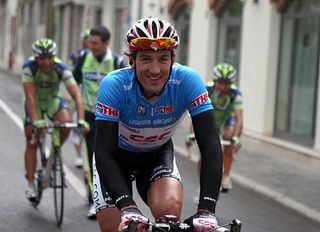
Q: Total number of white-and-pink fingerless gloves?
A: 2